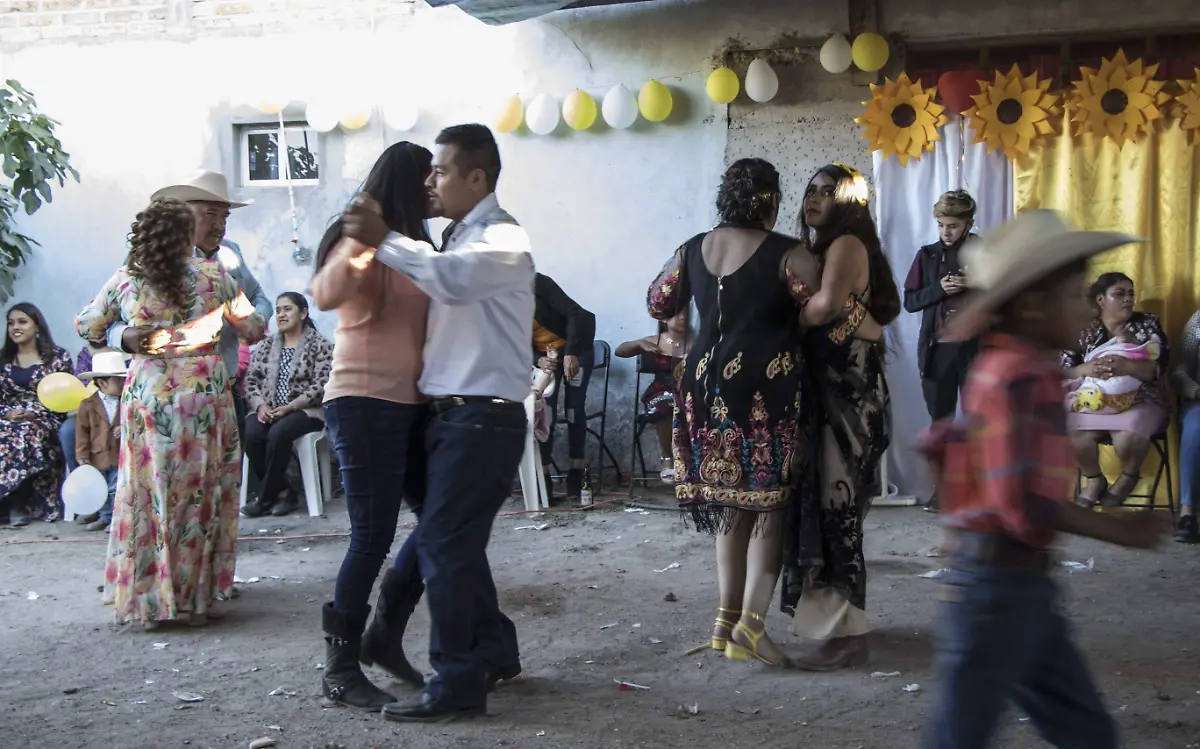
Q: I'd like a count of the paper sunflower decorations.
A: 4